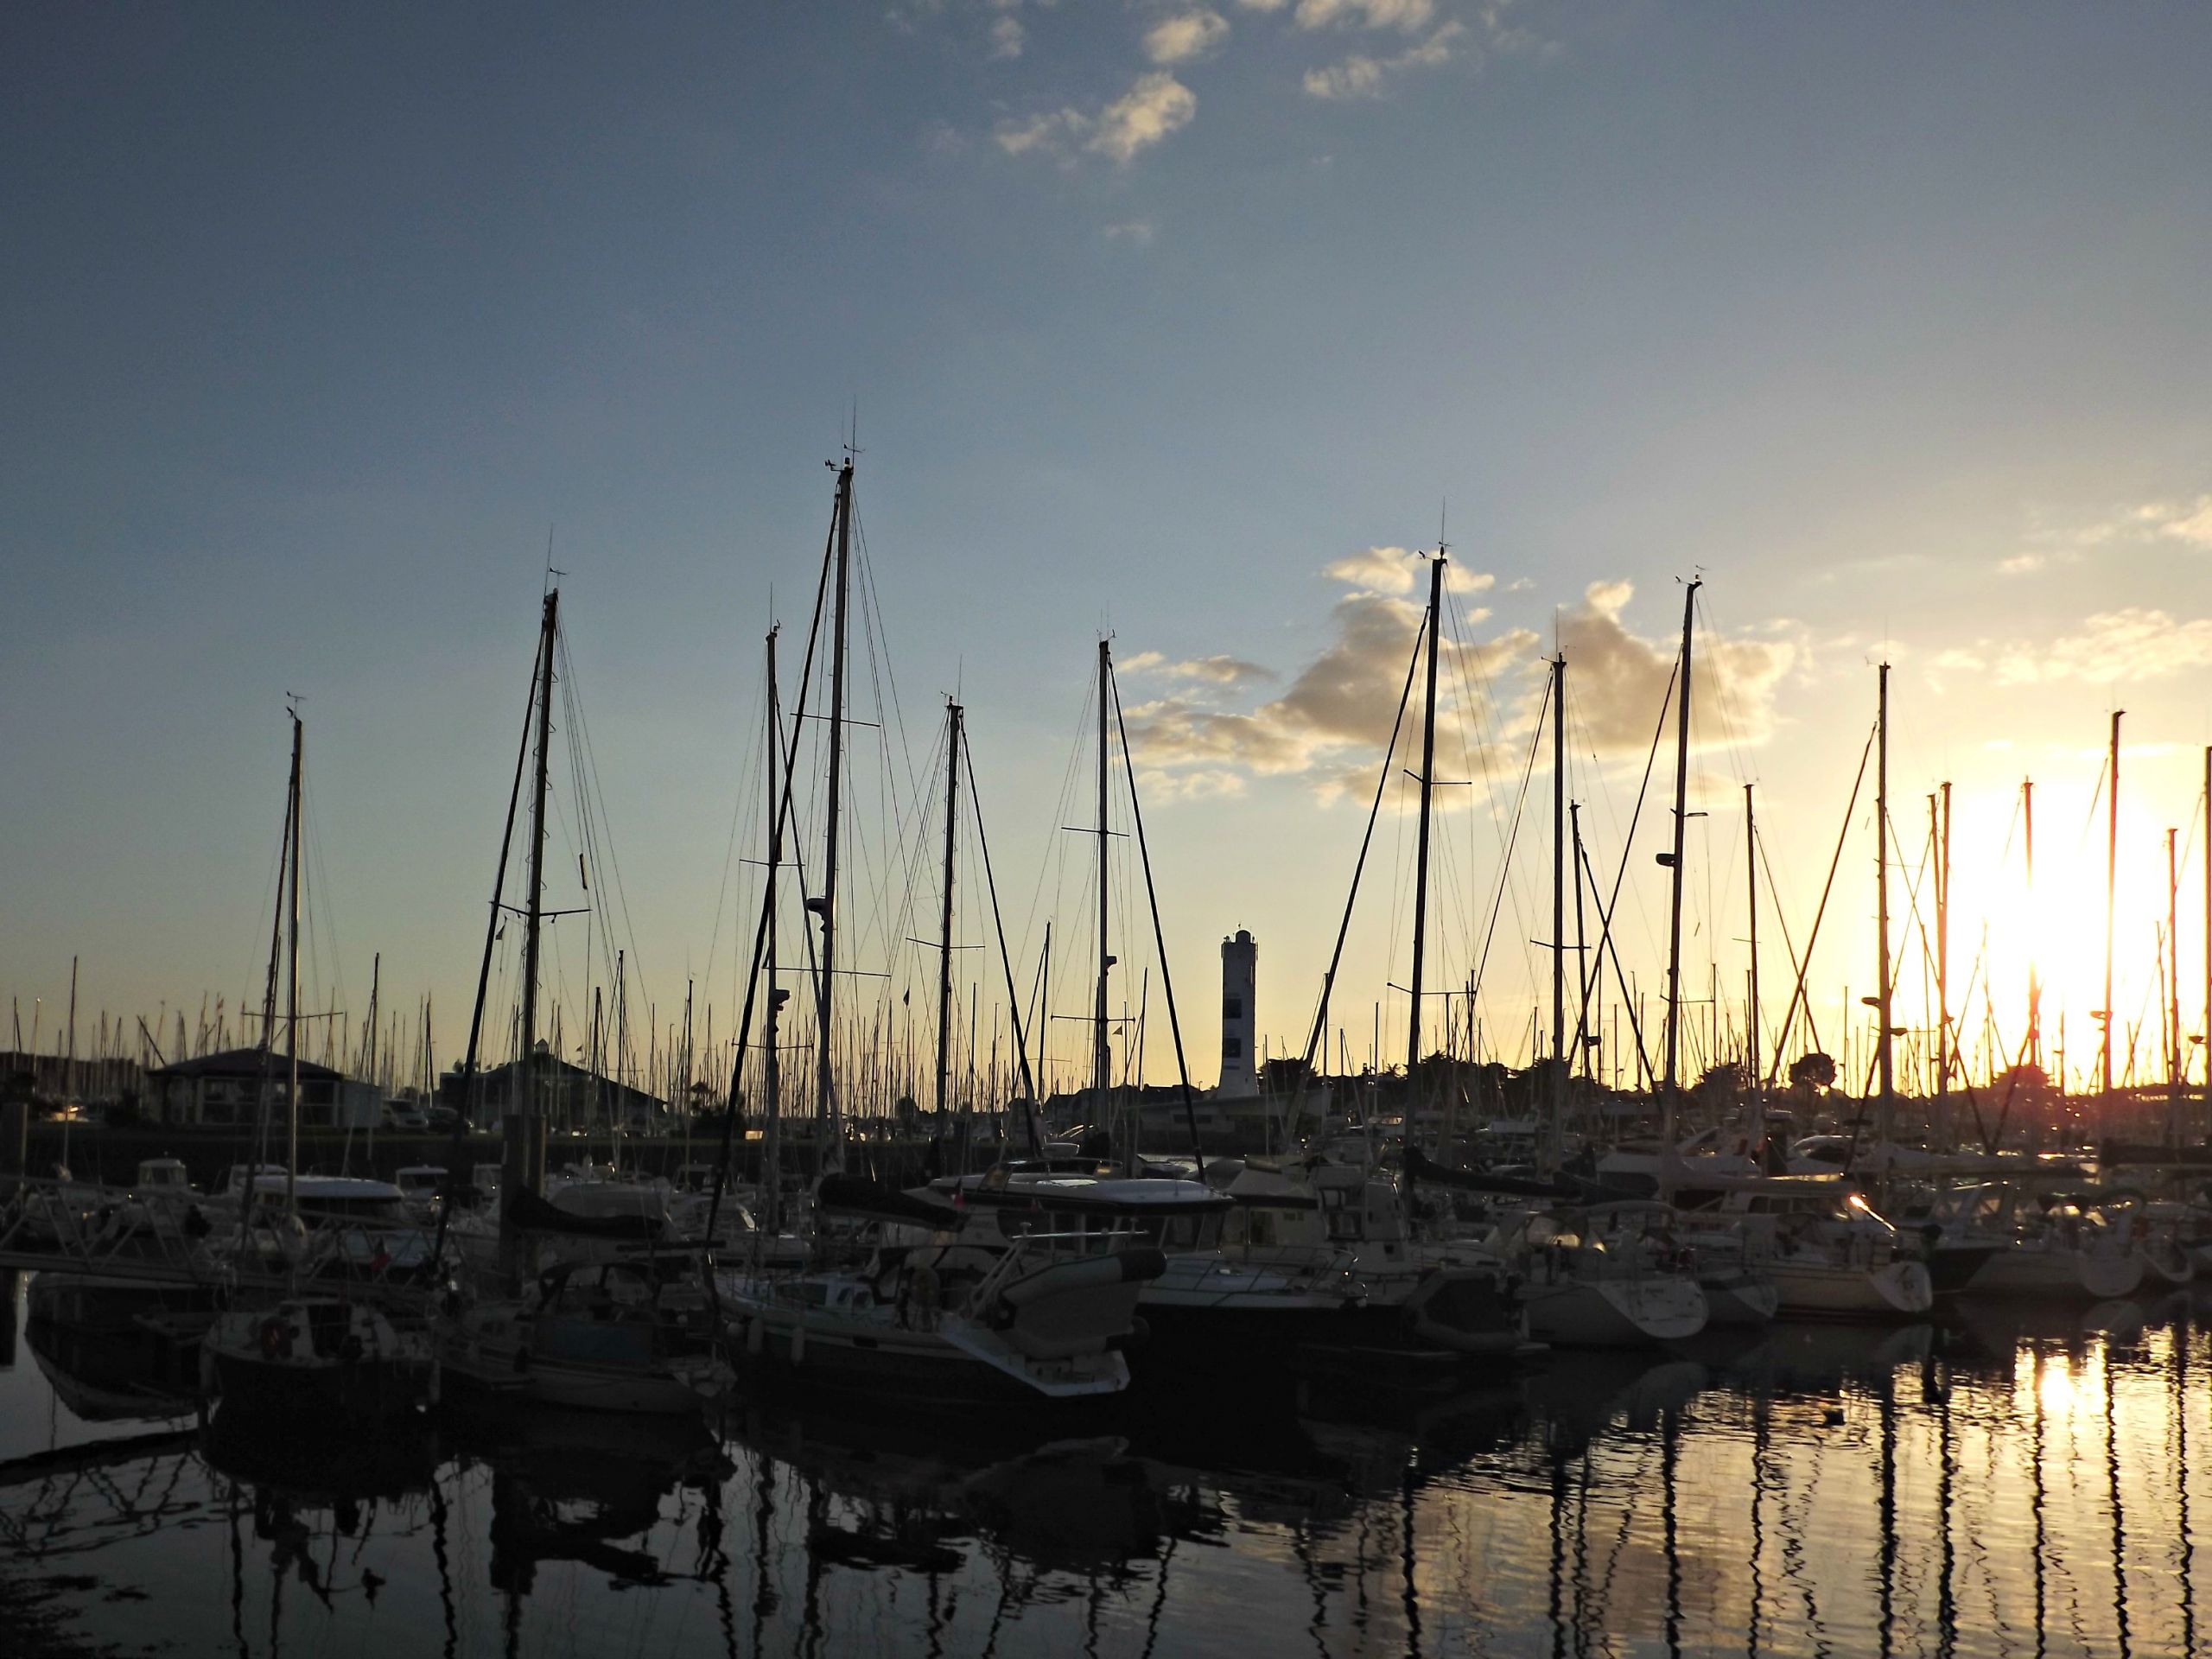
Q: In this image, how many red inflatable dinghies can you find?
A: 0